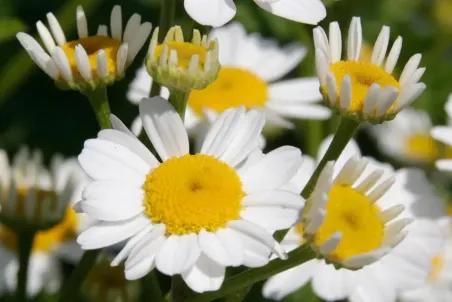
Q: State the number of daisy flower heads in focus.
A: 5